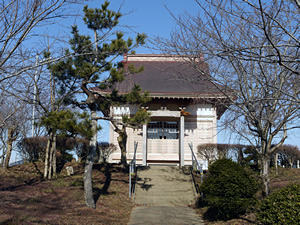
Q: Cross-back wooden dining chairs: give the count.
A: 0